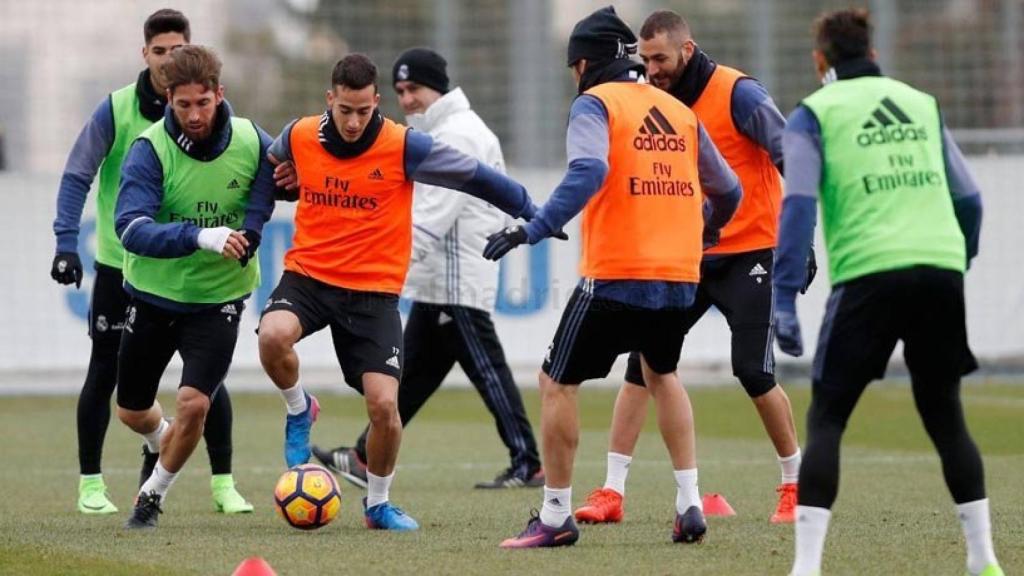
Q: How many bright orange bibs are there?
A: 3